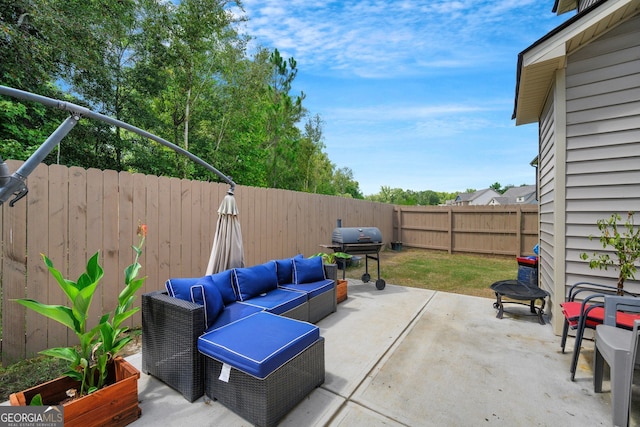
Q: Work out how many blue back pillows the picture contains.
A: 5